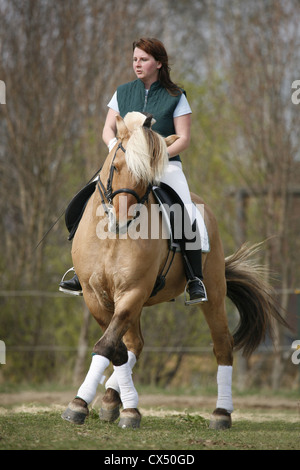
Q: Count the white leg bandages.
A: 4